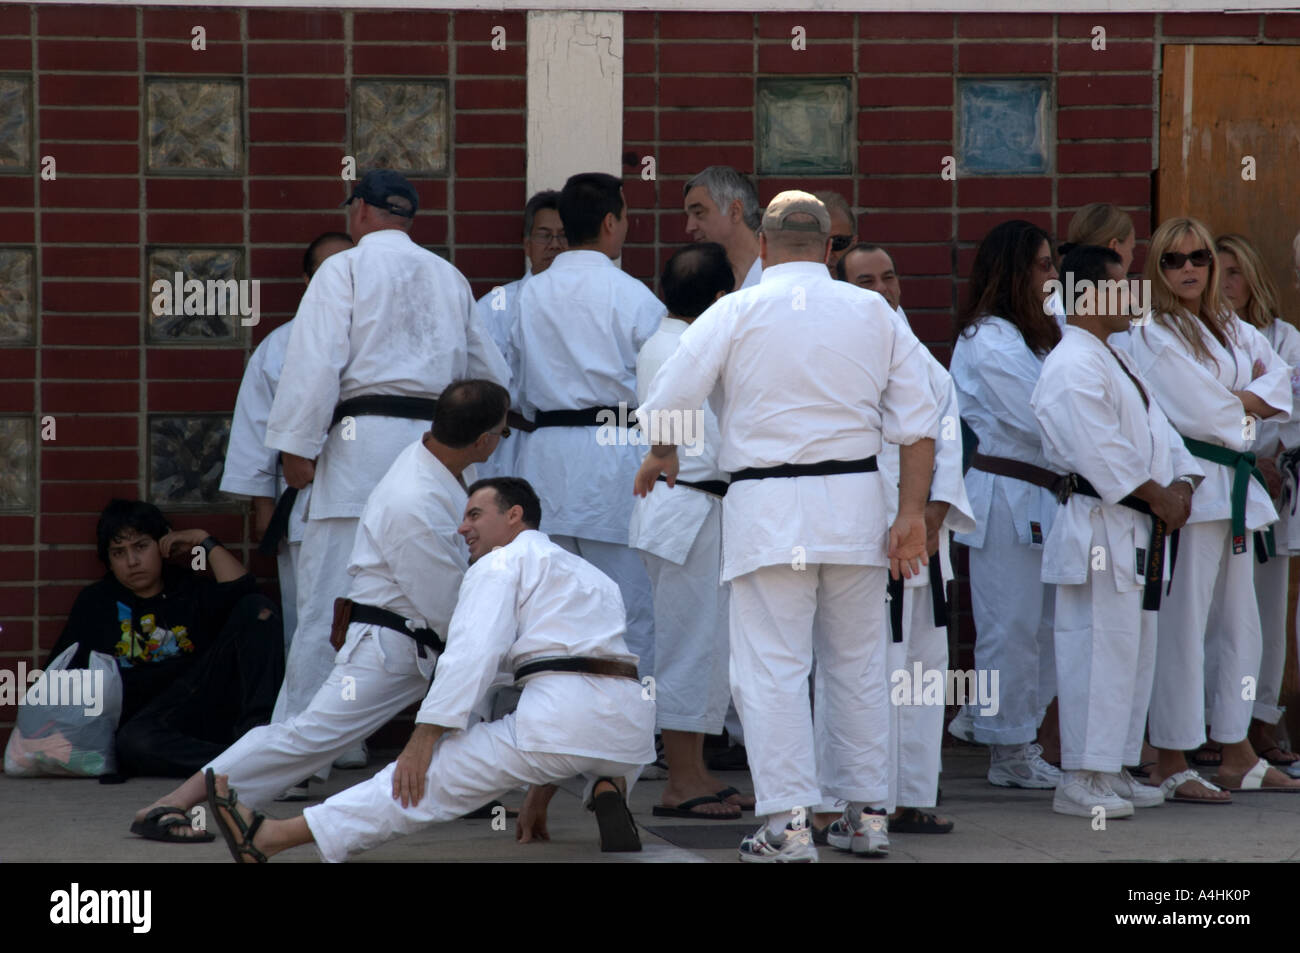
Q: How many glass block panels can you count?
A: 9